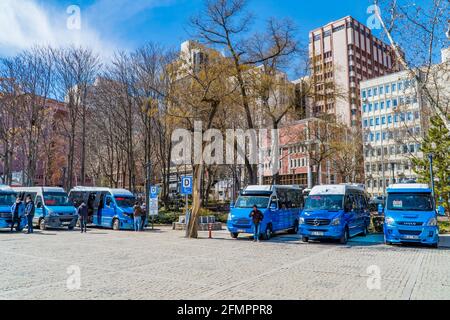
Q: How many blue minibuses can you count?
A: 6